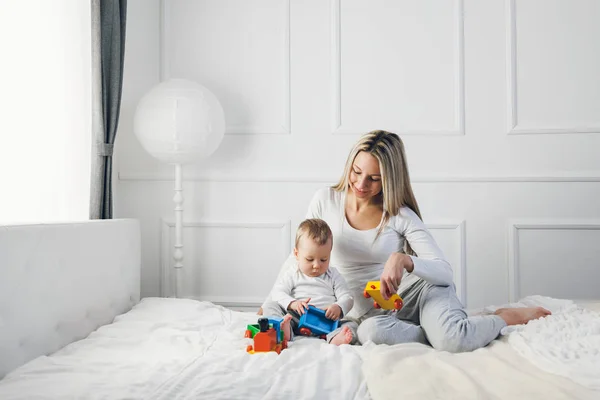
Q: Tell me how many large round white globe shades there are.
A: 1